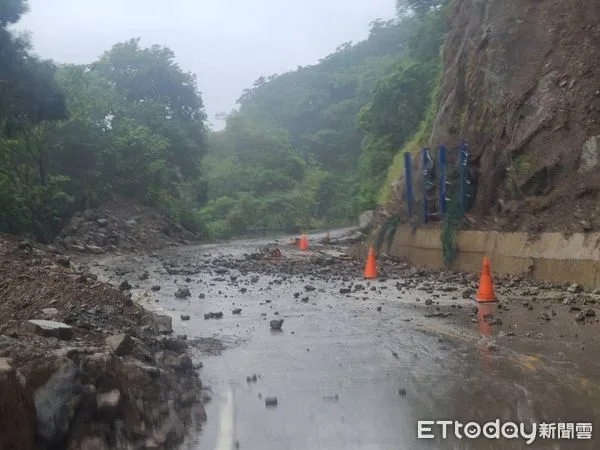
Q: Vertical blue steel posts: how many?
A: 4